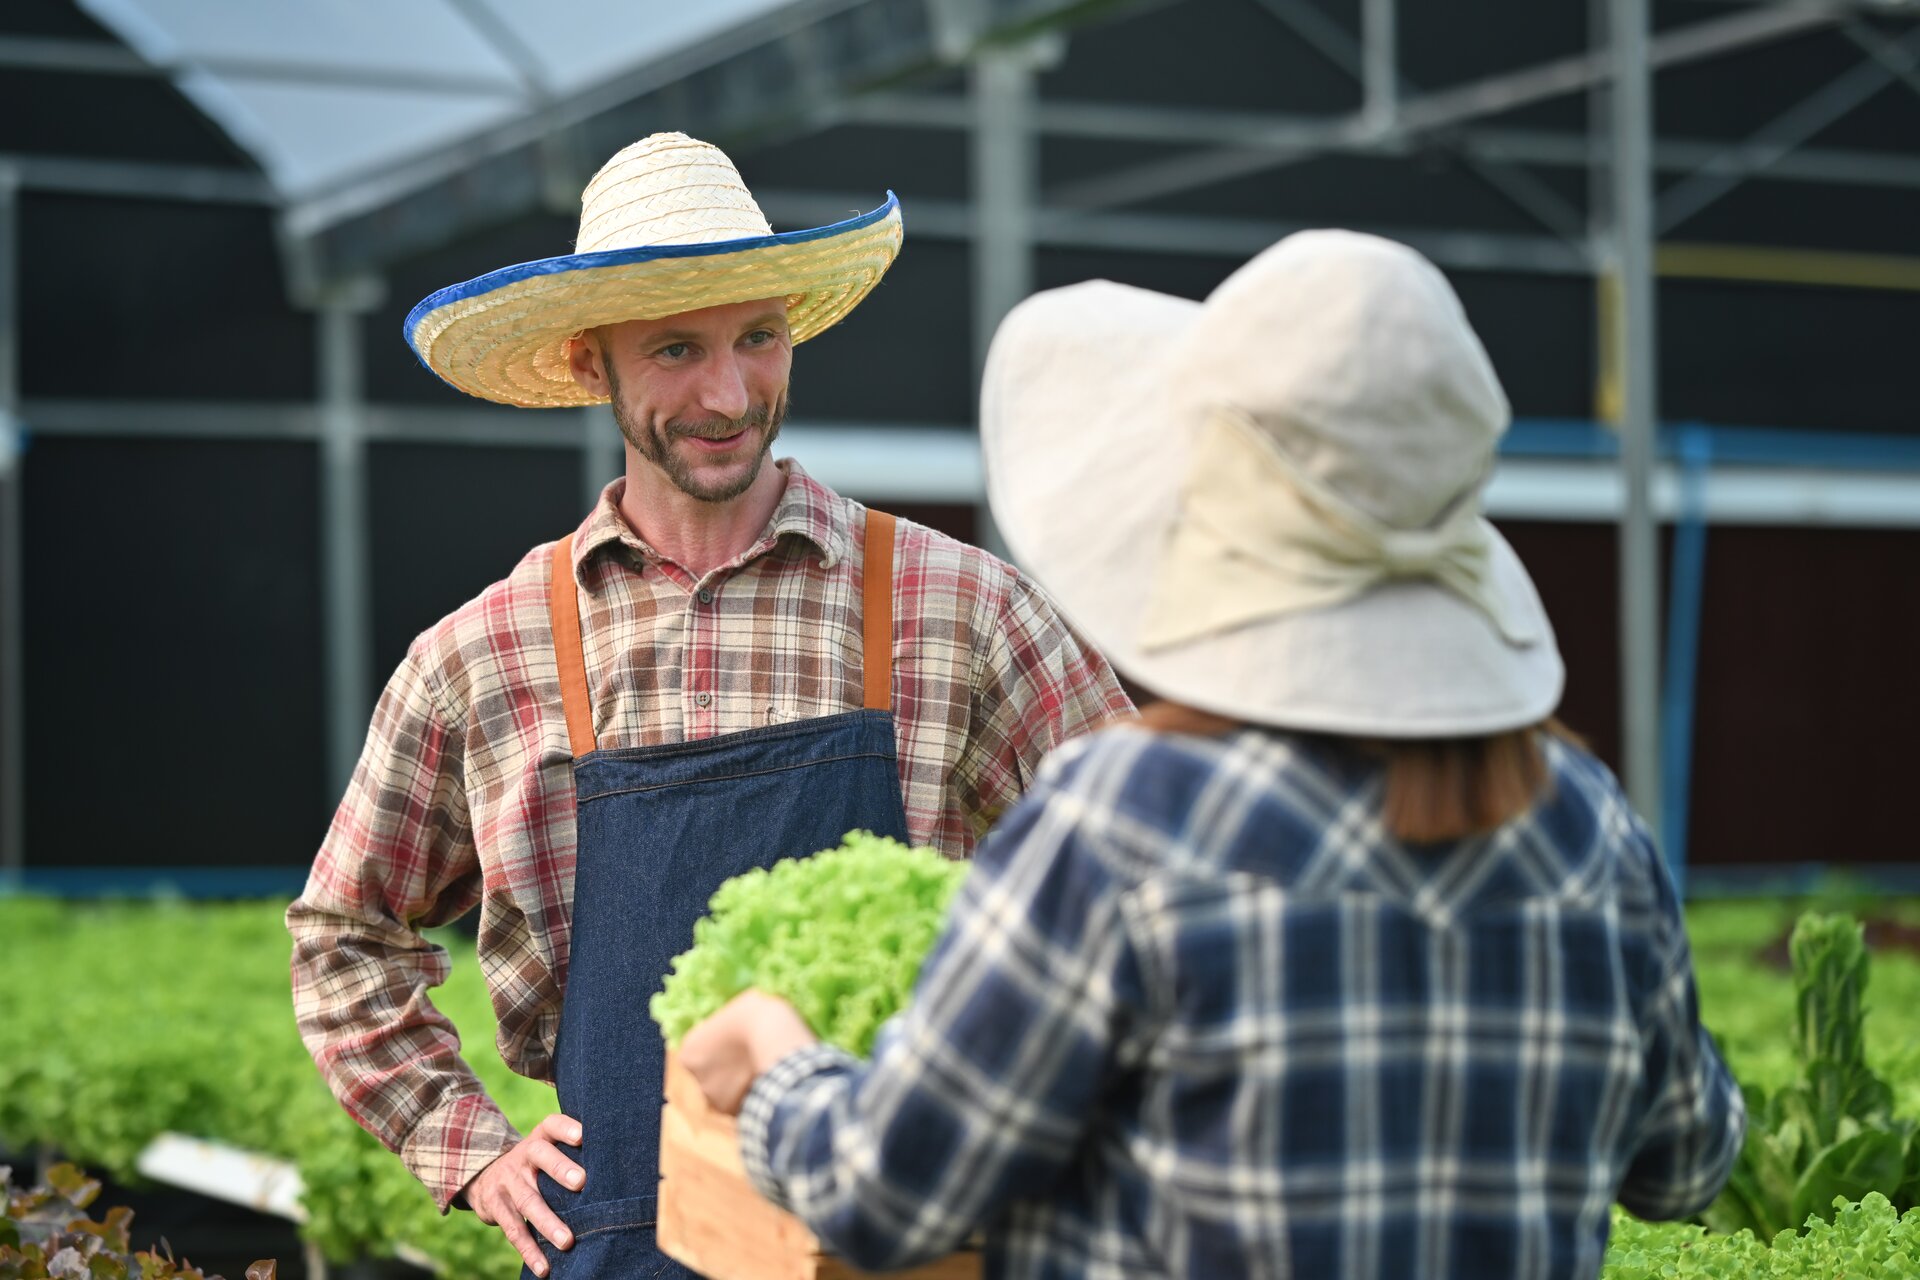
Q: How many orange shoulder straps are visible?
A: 2